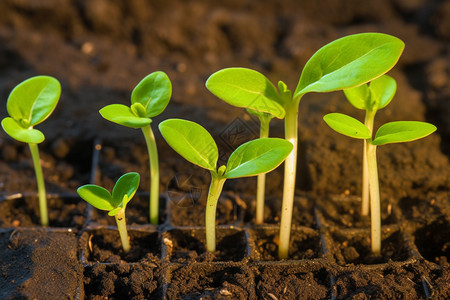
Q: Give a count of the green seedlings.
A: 8